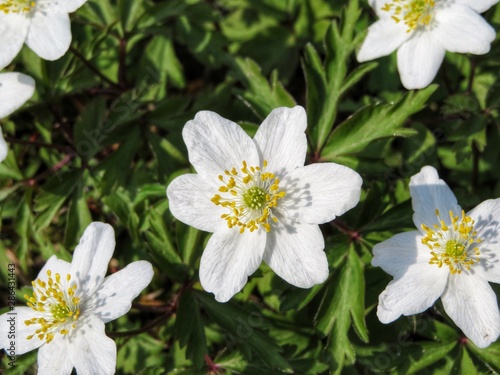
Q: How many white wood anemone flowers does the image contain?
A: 6